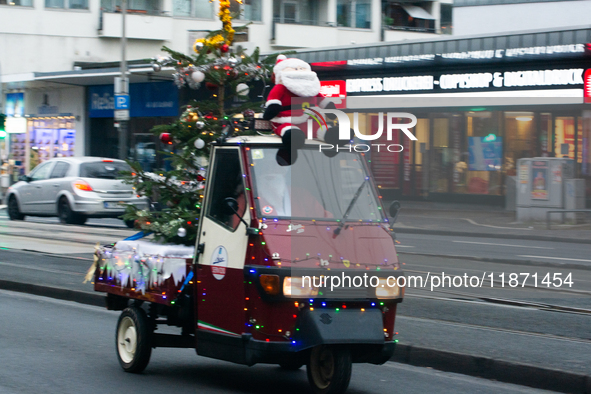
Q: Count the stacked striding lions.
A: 0